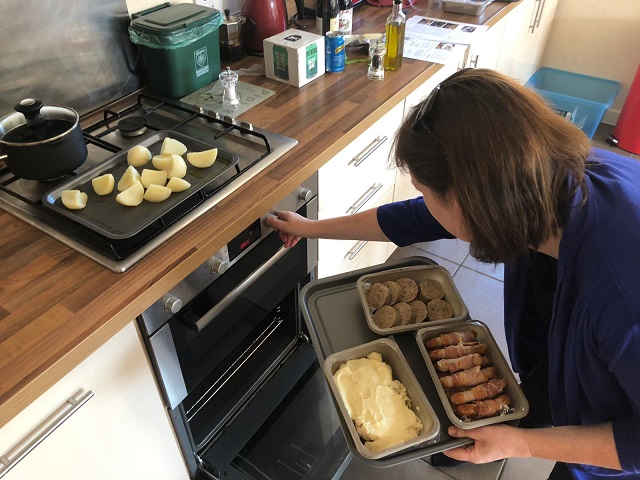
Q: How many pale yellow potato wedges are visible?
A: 12